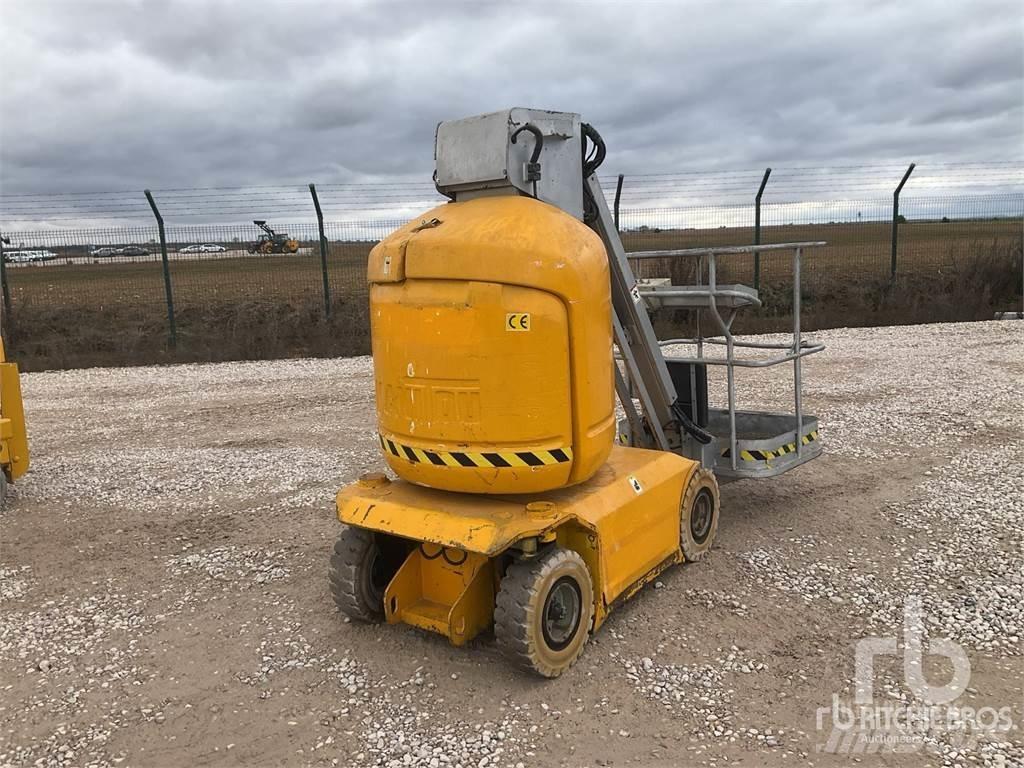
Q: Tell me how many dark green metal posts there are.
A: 6